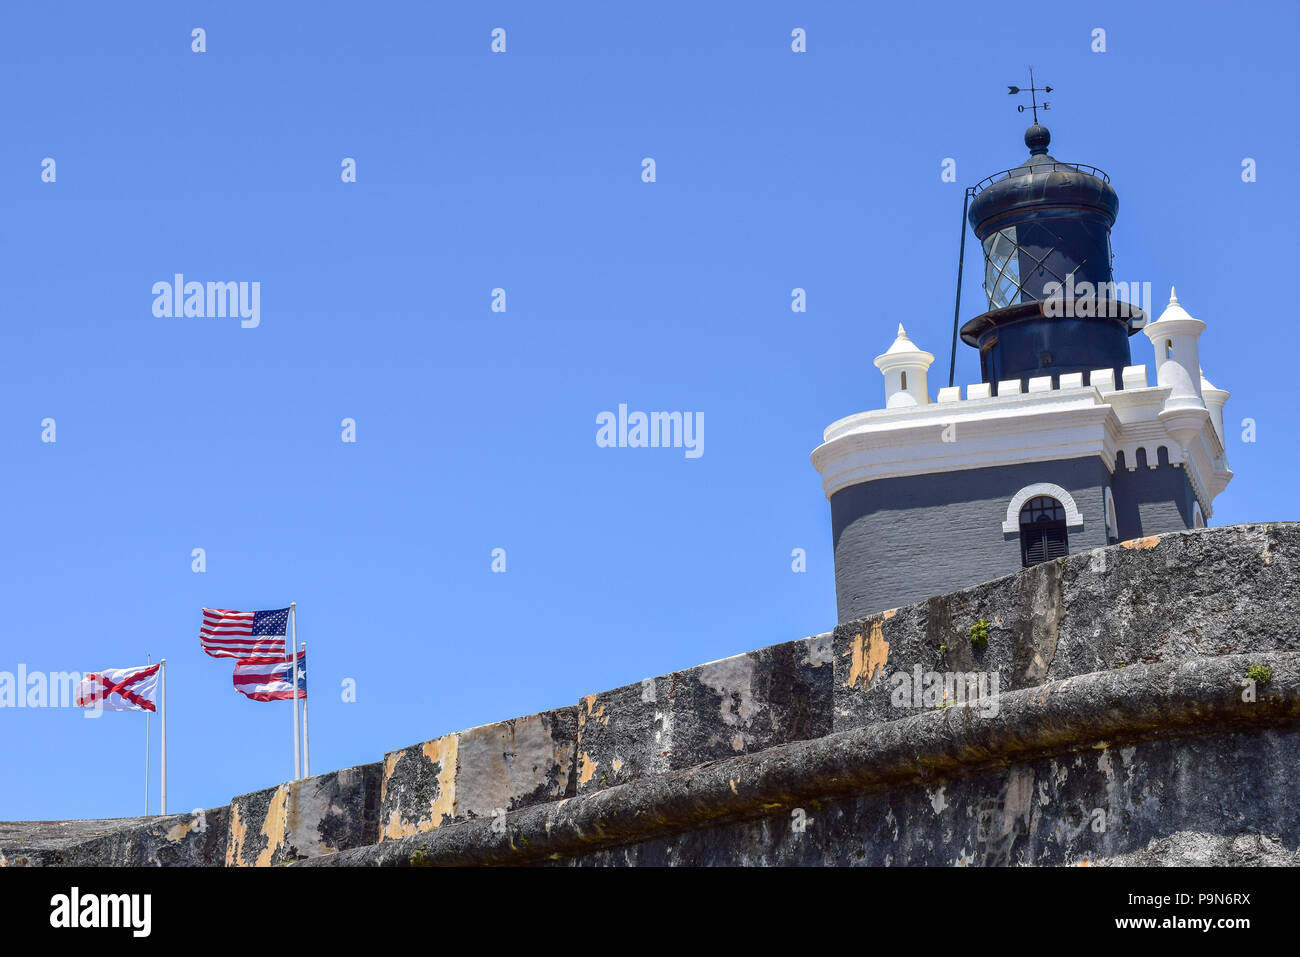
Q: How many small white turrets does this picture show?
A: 3